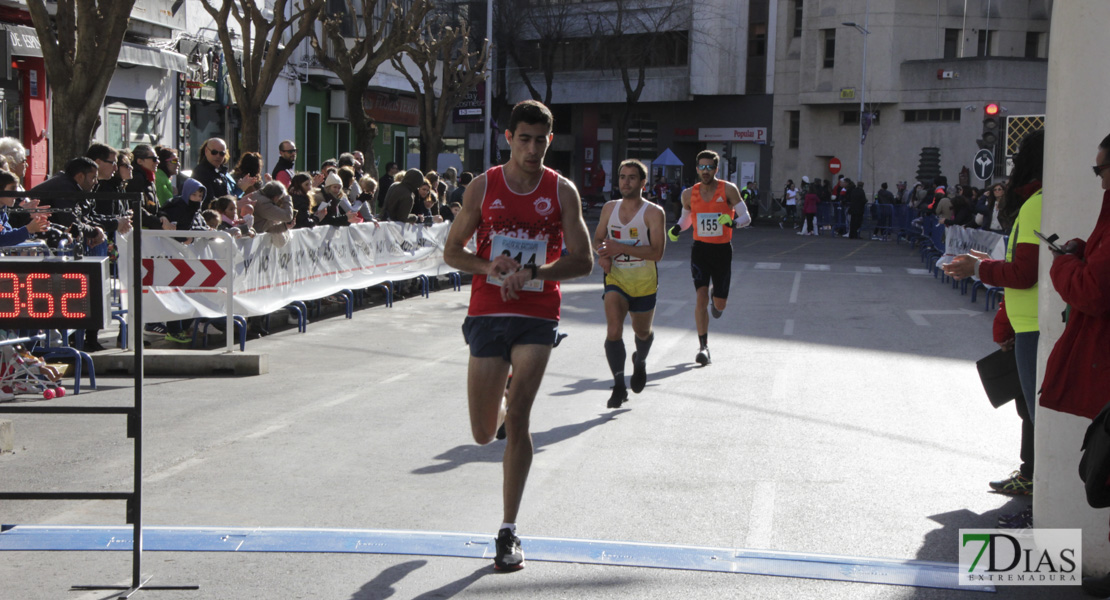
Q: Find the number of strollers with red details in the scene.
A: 1